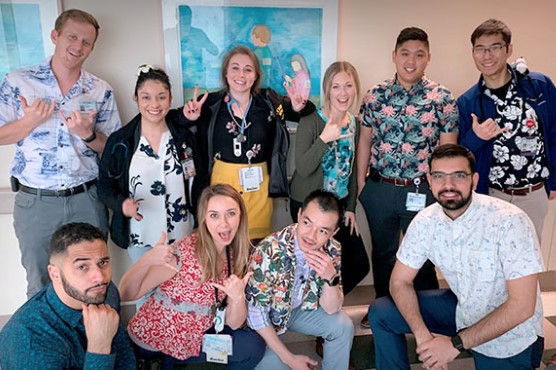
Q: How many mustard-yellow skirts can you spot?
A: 1